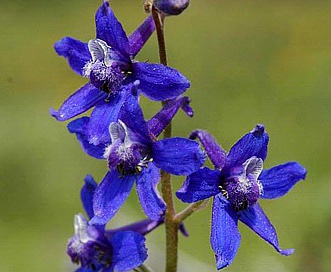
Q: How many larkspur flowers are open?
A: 4